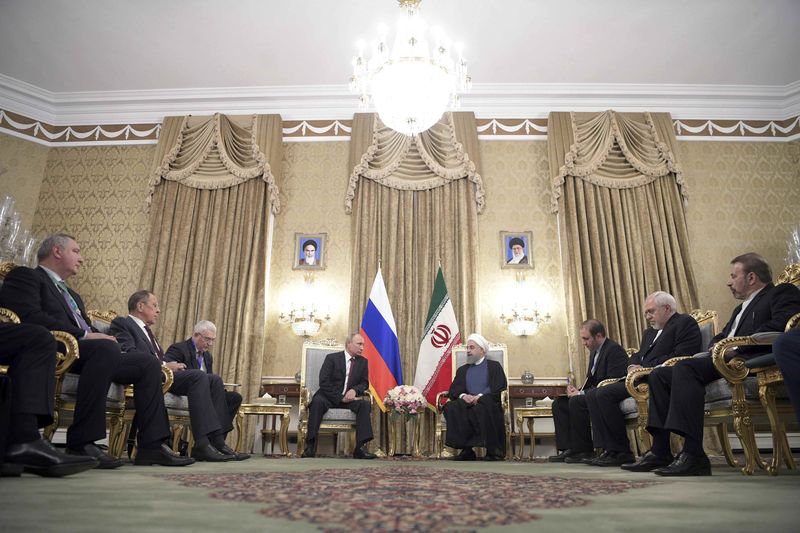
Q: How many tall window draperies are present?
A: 3